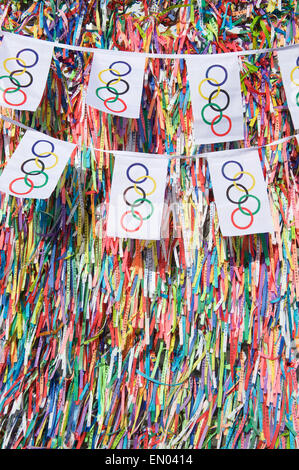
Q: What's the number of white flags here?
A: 7